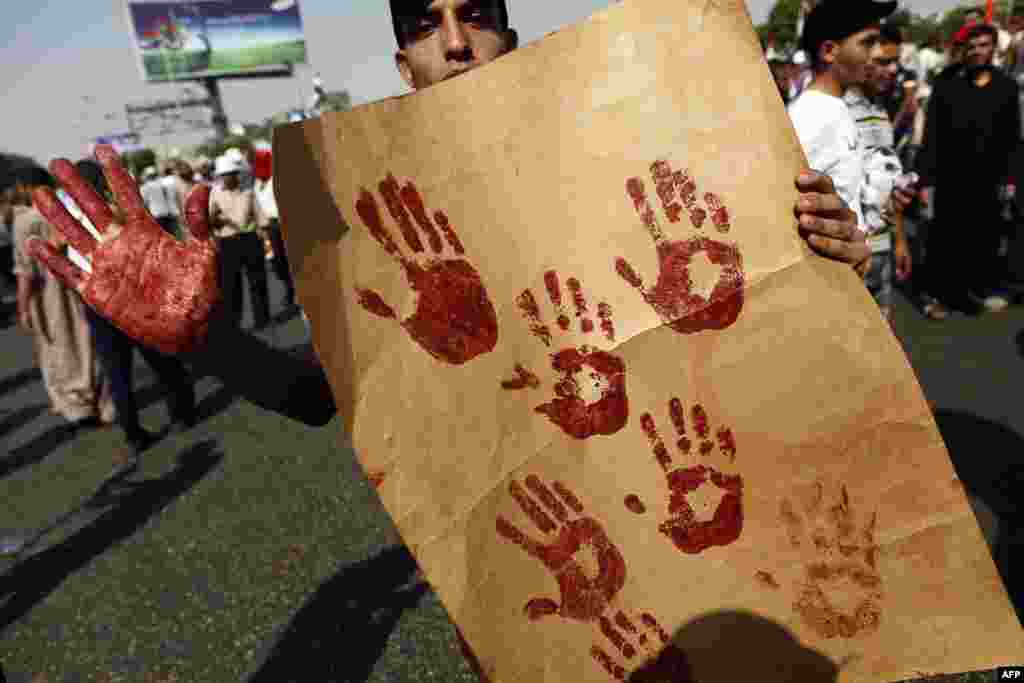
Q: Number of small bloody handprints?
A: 7